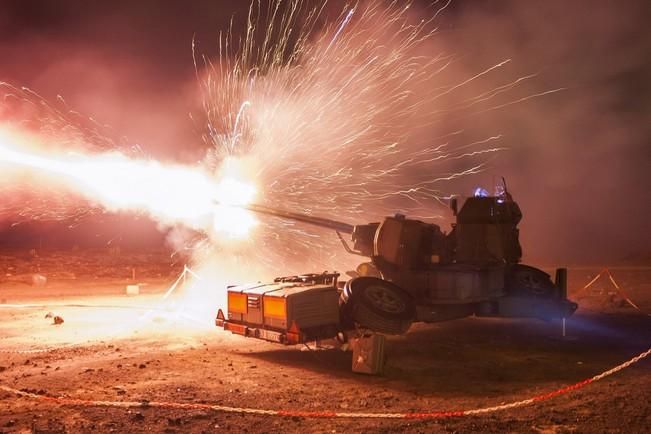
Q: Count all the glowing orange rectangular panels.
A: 2